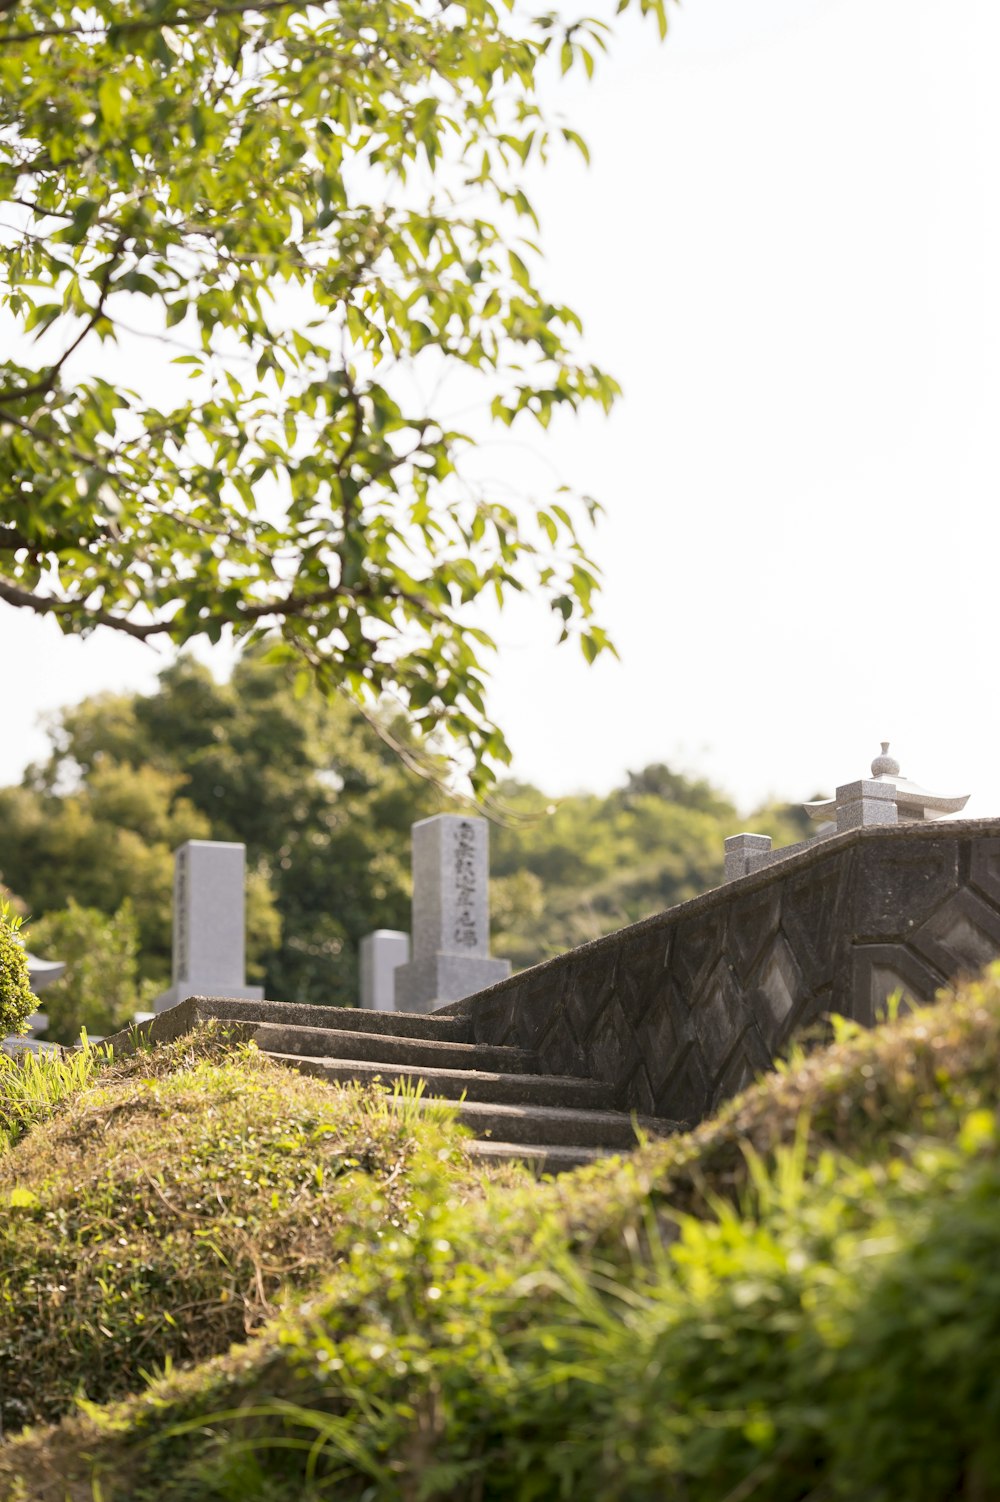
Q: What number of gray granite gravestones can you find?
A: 3